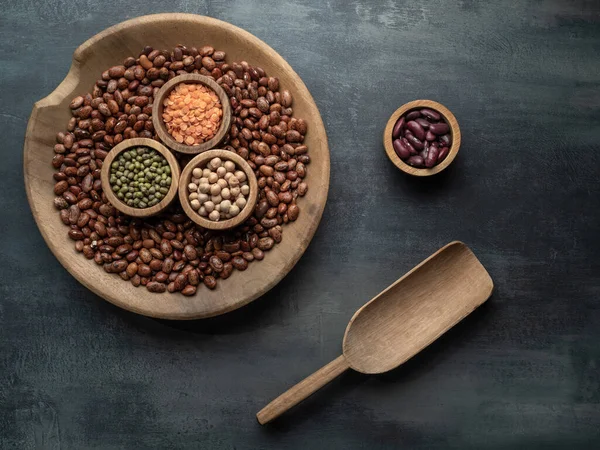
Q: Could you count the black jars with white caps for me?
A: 0